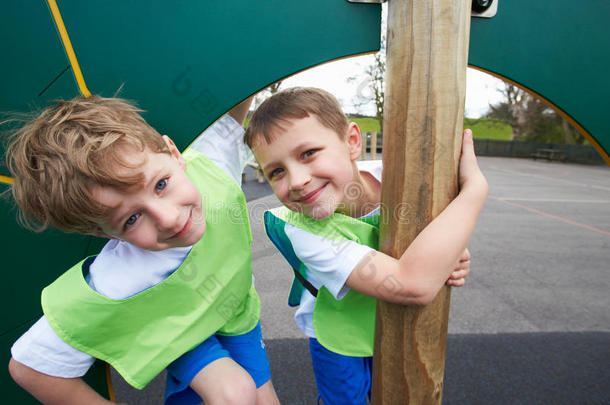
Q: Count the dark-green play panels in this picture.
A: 2